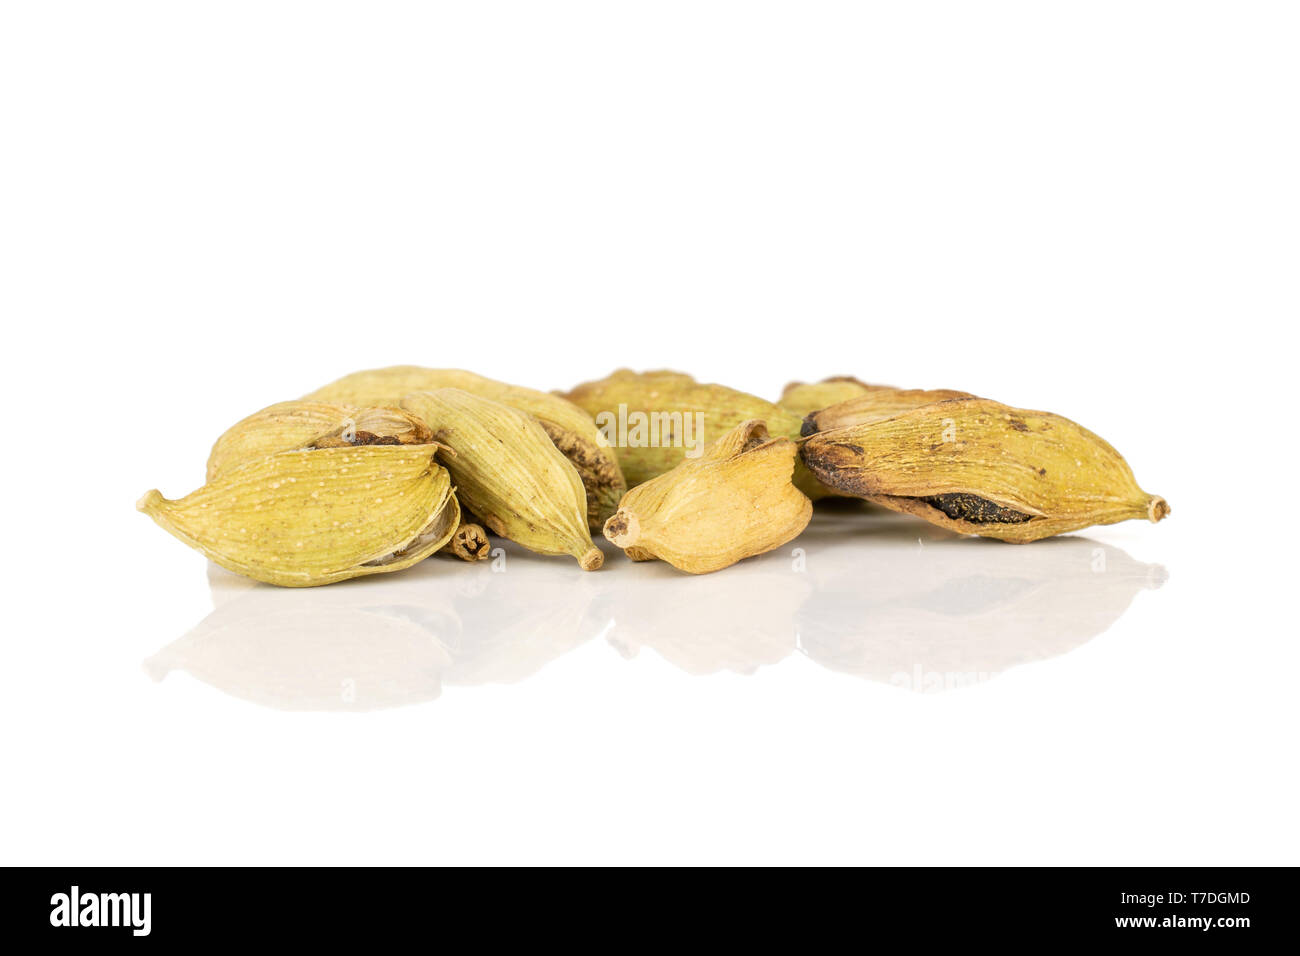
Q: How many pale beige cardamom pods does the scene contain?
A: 1